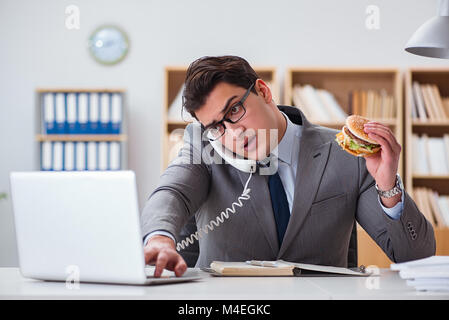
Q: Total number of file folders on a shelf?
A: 14